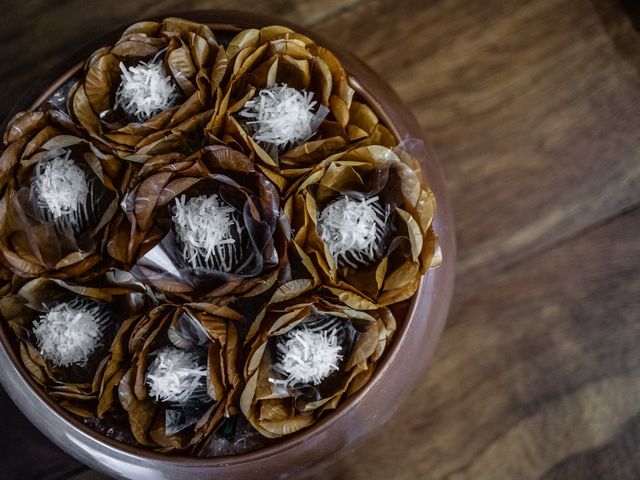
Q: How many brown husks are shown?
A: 8